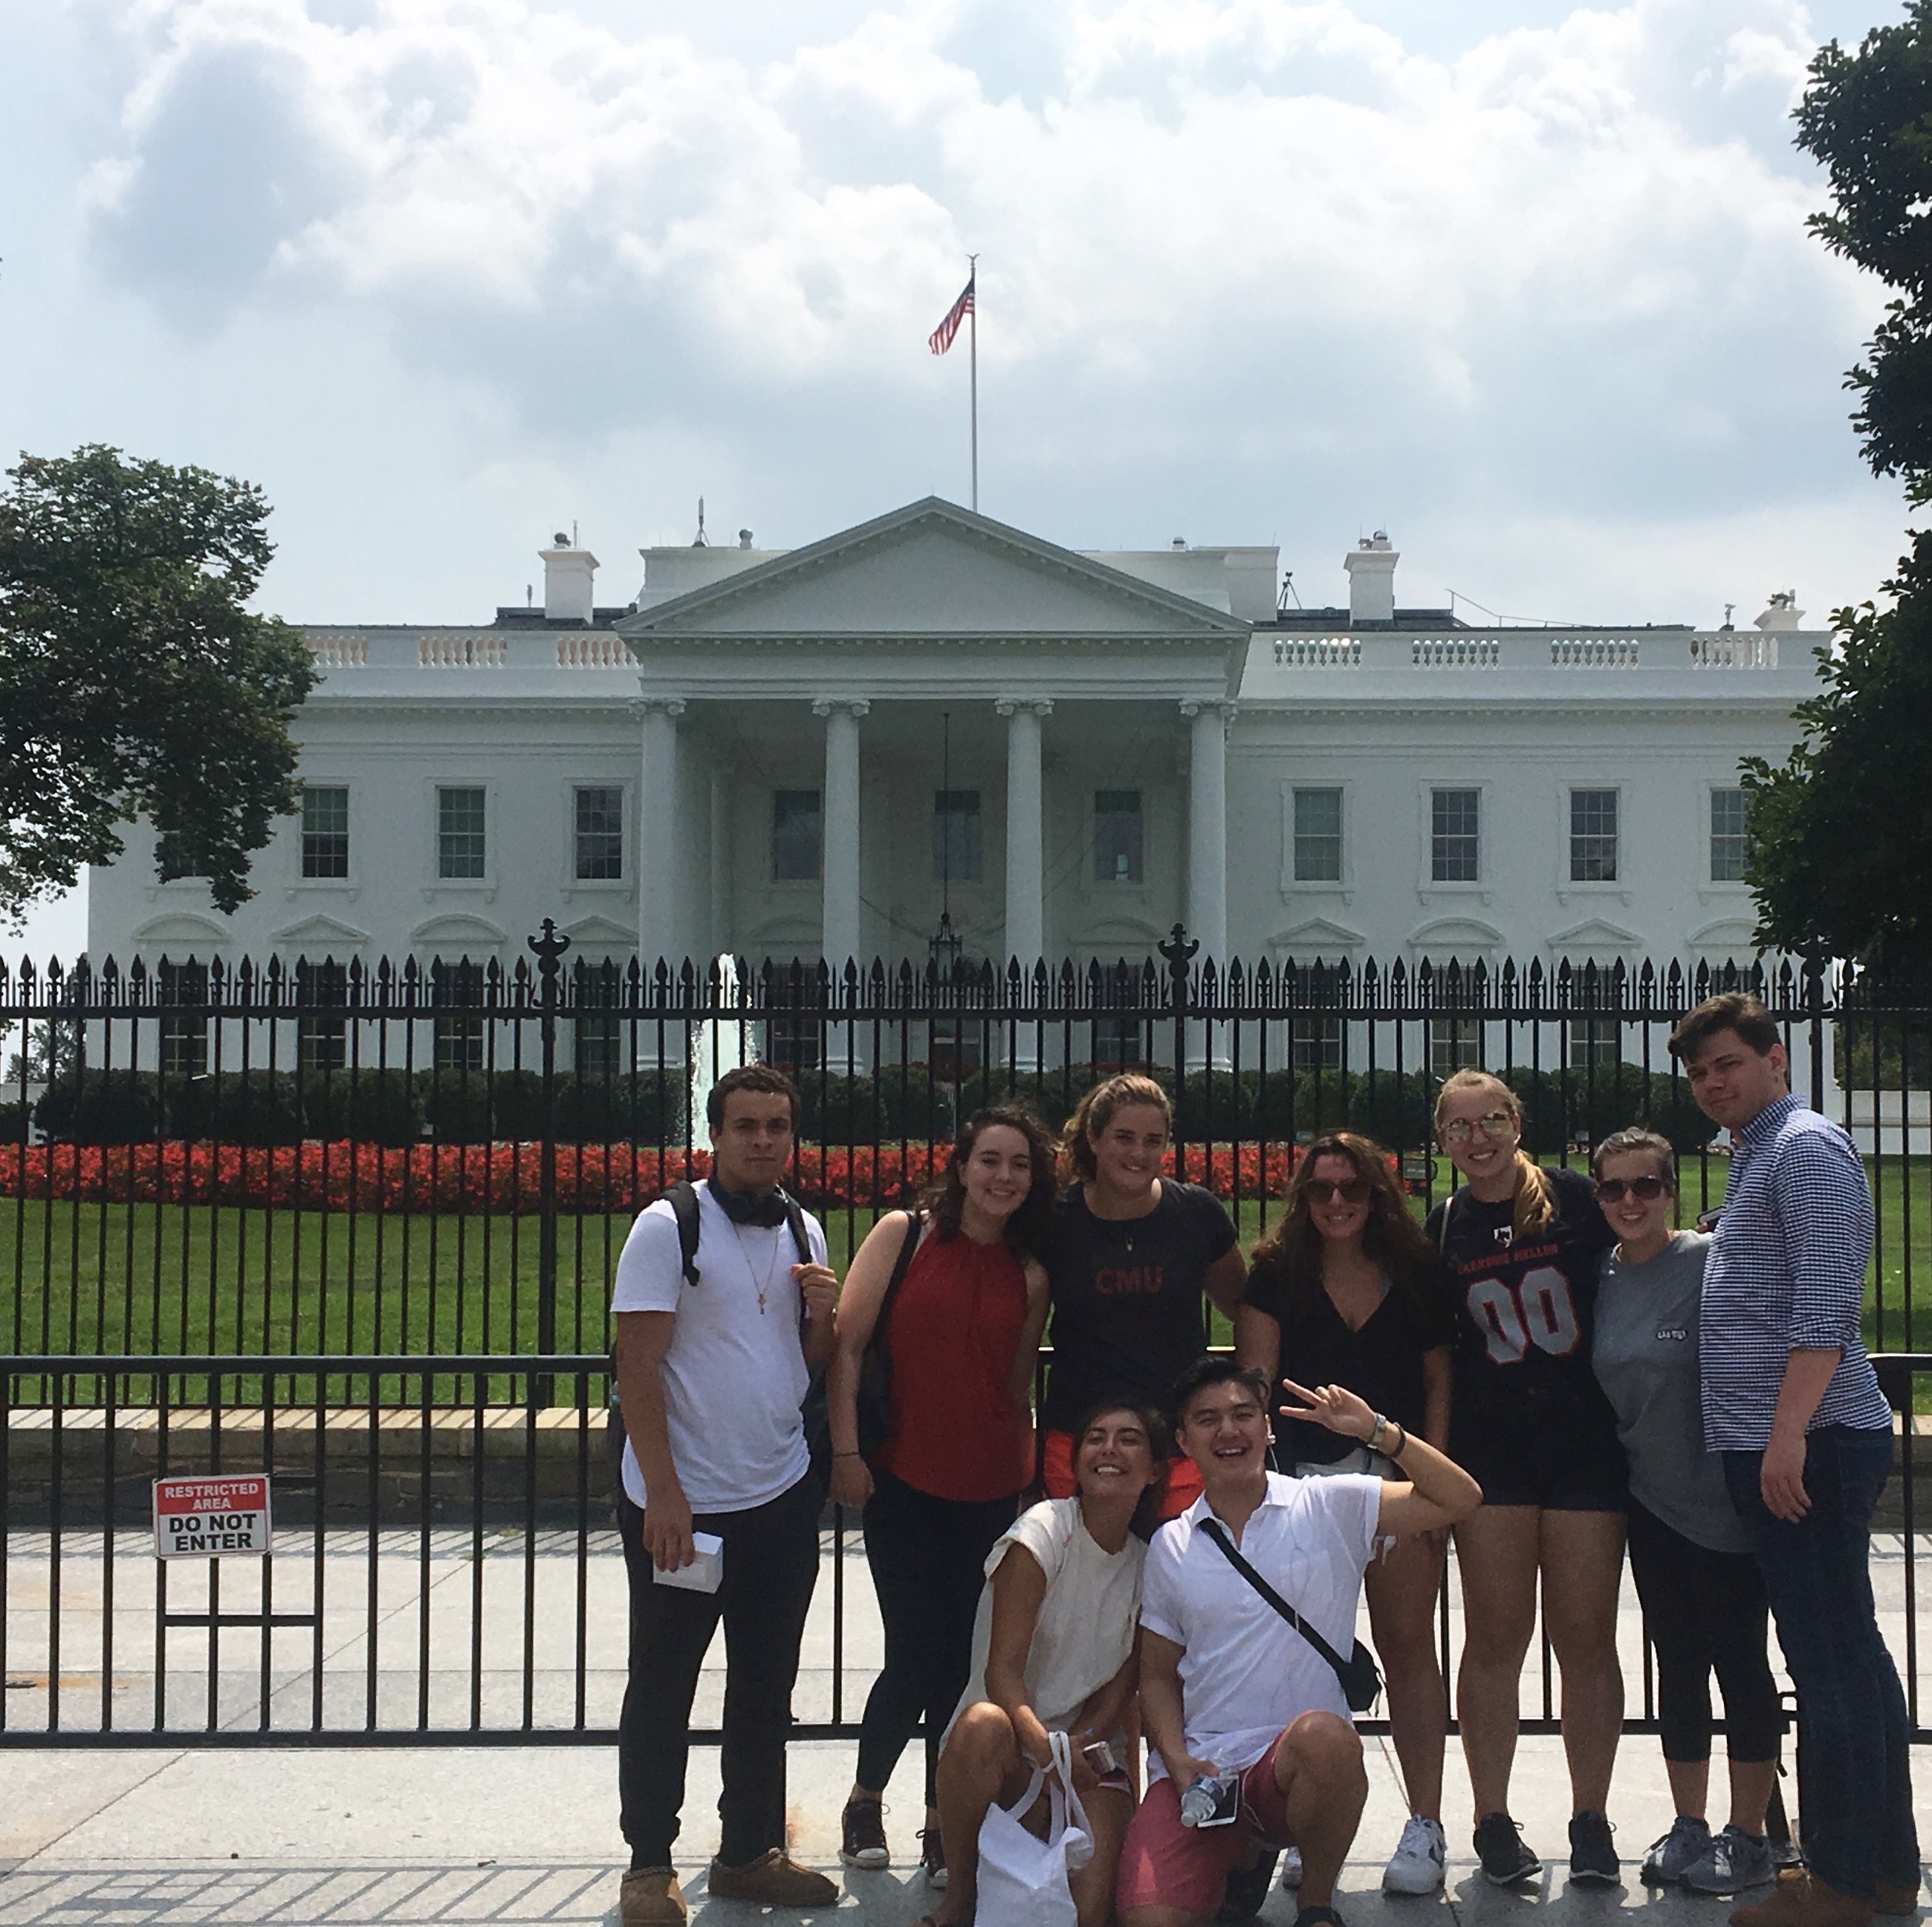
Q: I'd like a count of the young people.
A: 9